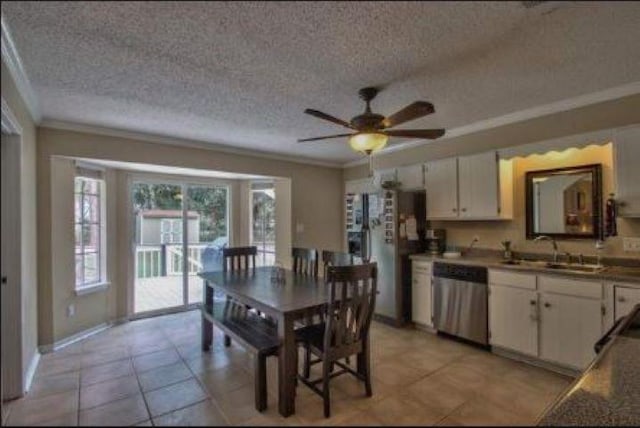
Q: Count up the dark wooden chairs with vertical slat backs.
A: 4